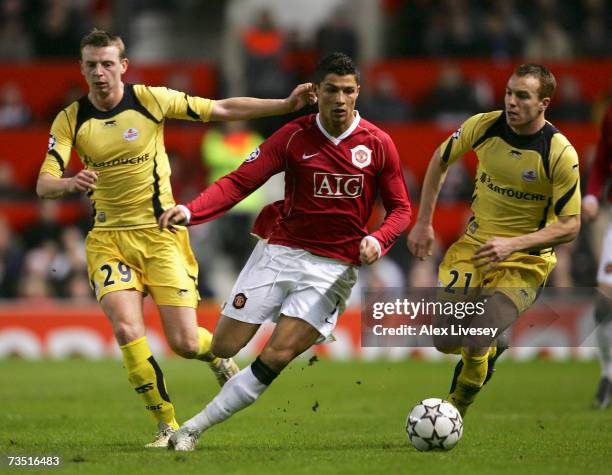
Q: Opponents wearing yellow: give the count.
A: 2